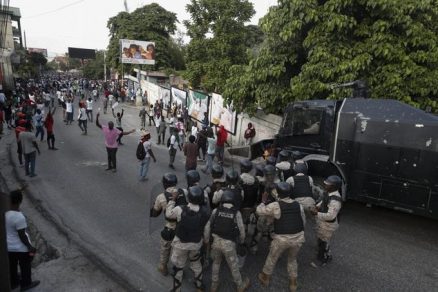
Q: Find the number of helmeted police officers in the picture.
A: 15